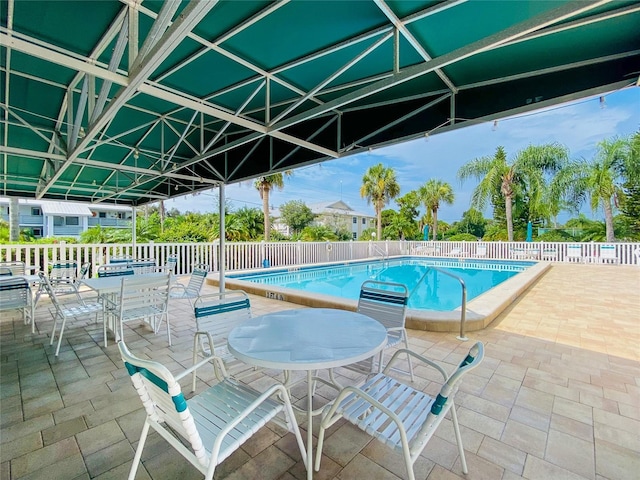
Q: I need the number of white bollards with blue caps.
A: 0